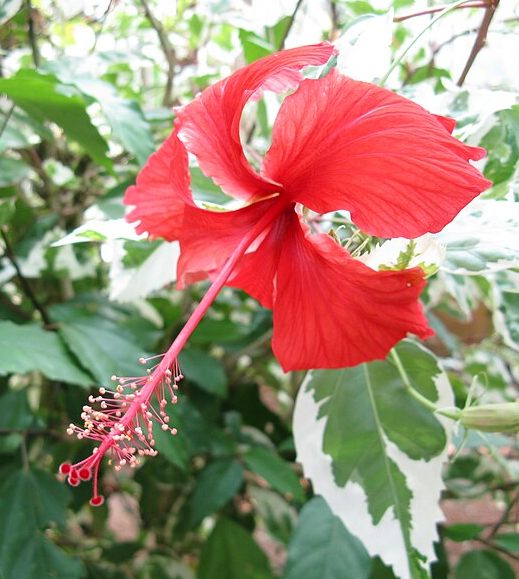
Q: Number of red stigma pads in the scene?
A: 5